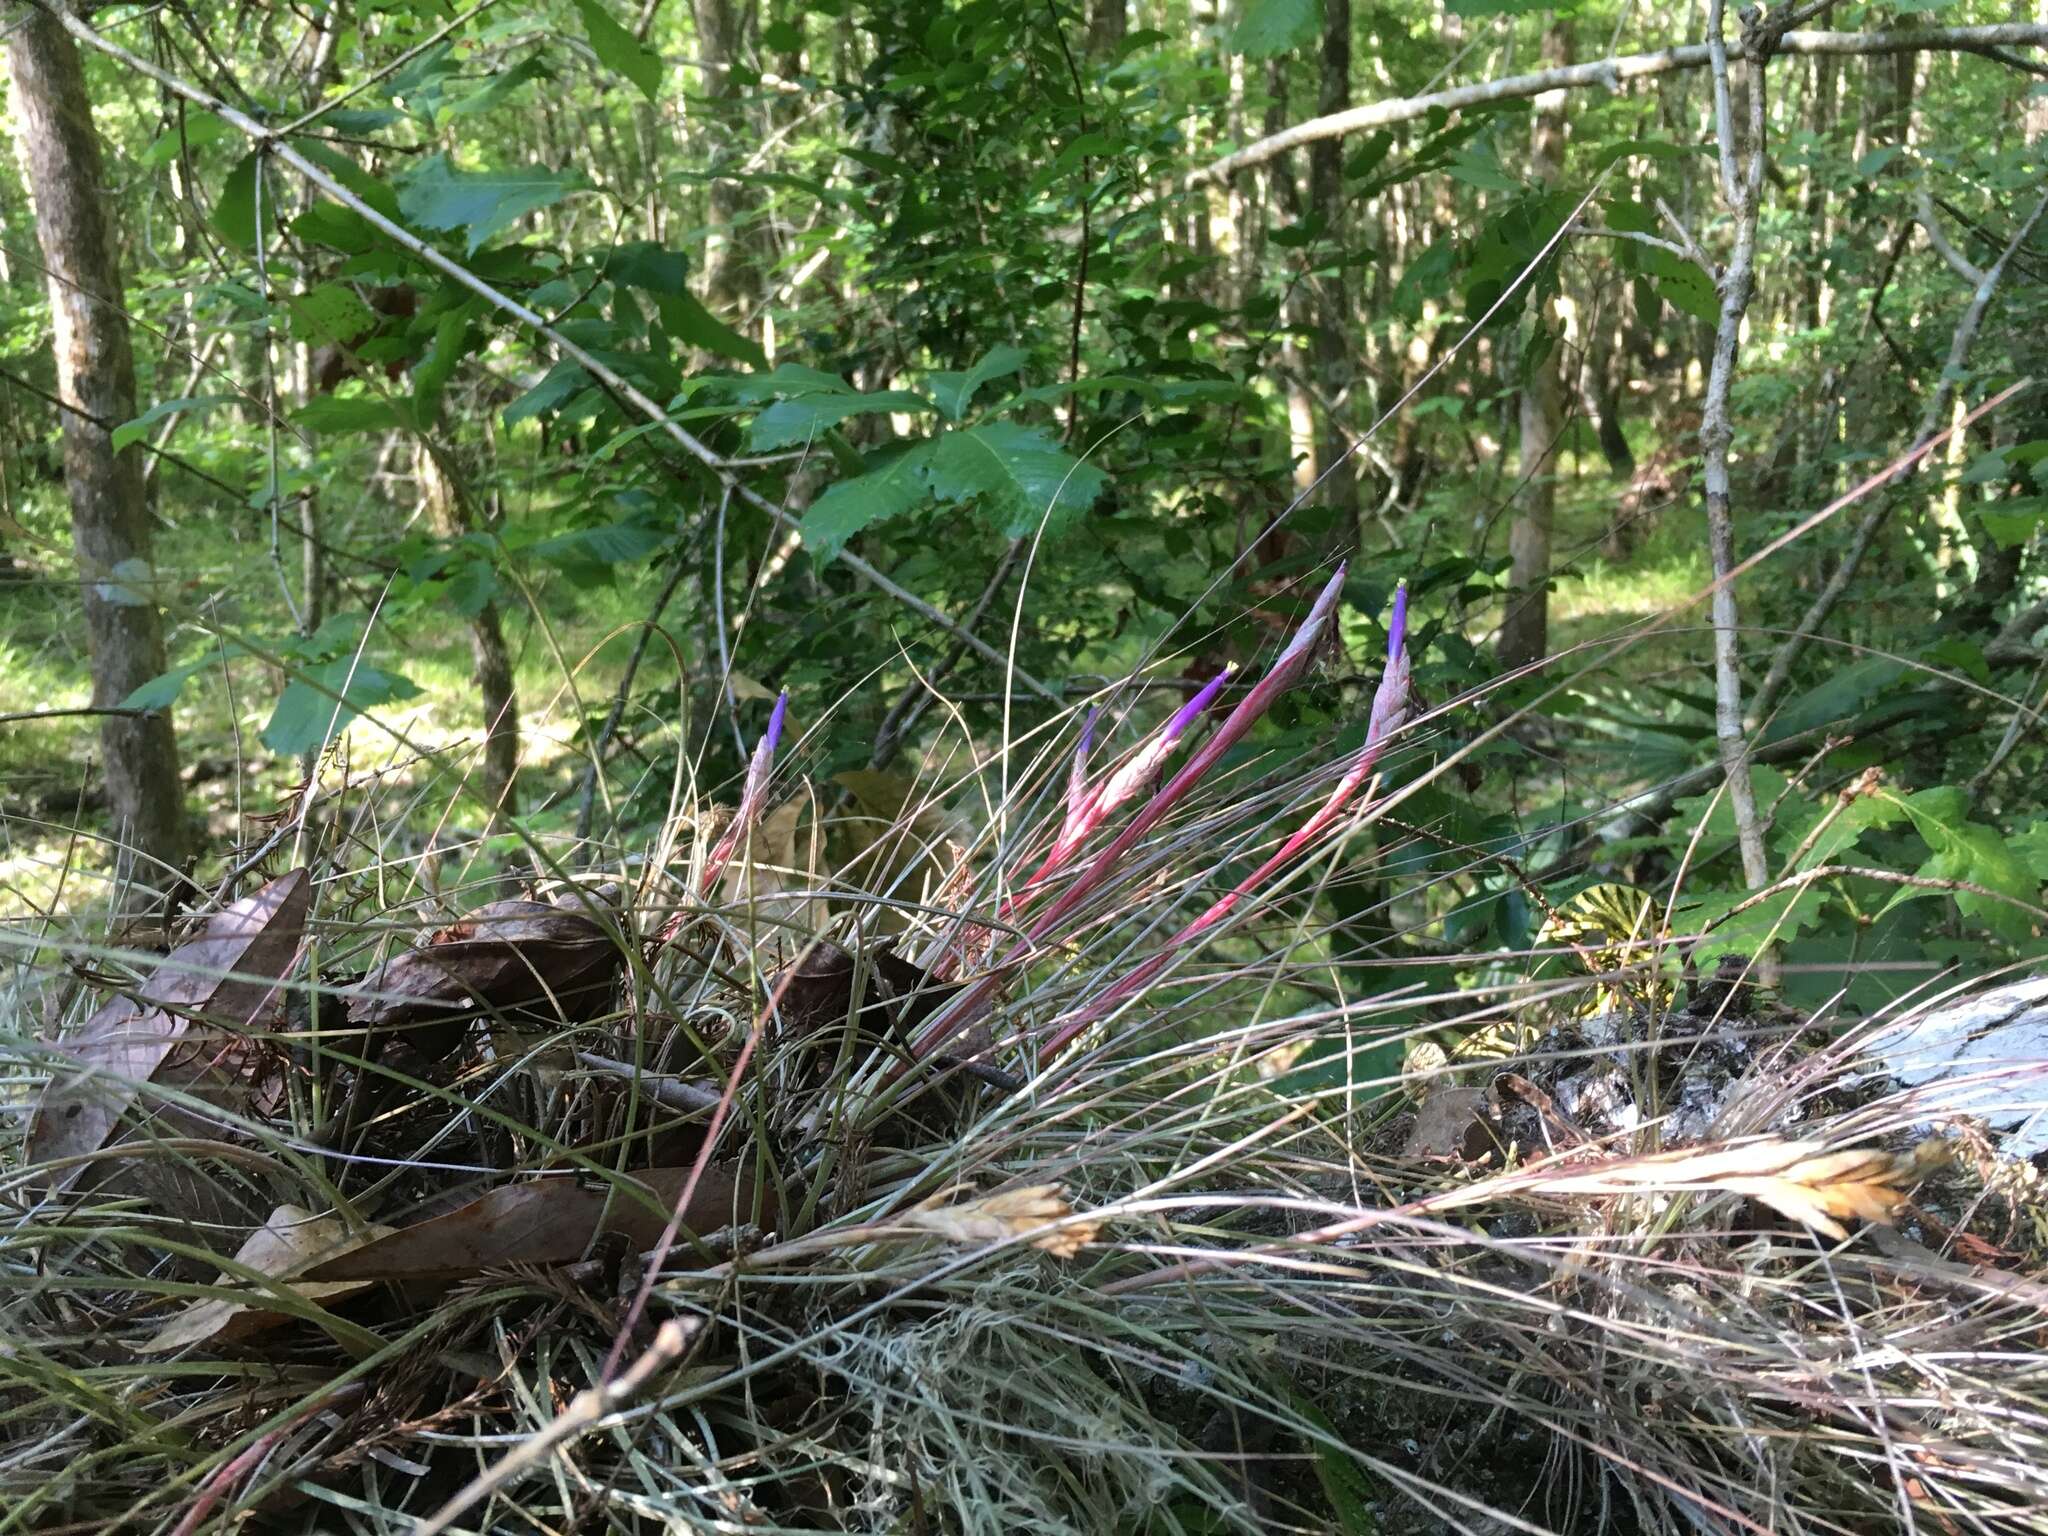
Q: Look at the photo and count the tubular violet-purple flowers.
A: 4